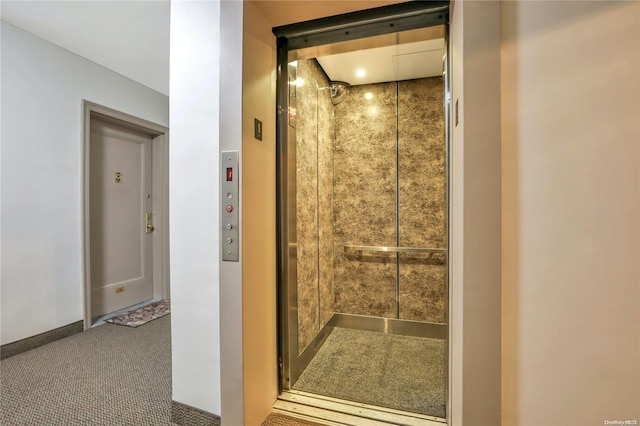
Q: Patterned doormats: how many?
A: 1